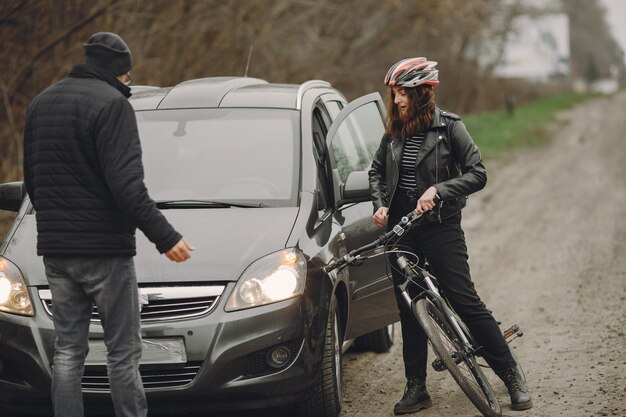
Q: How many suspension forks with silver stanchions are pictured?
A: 1